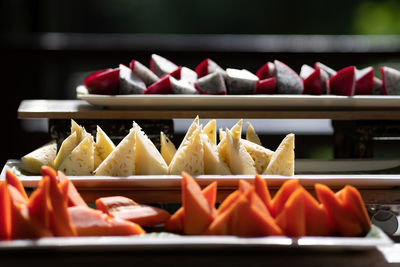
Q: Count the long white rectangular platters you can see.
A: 3